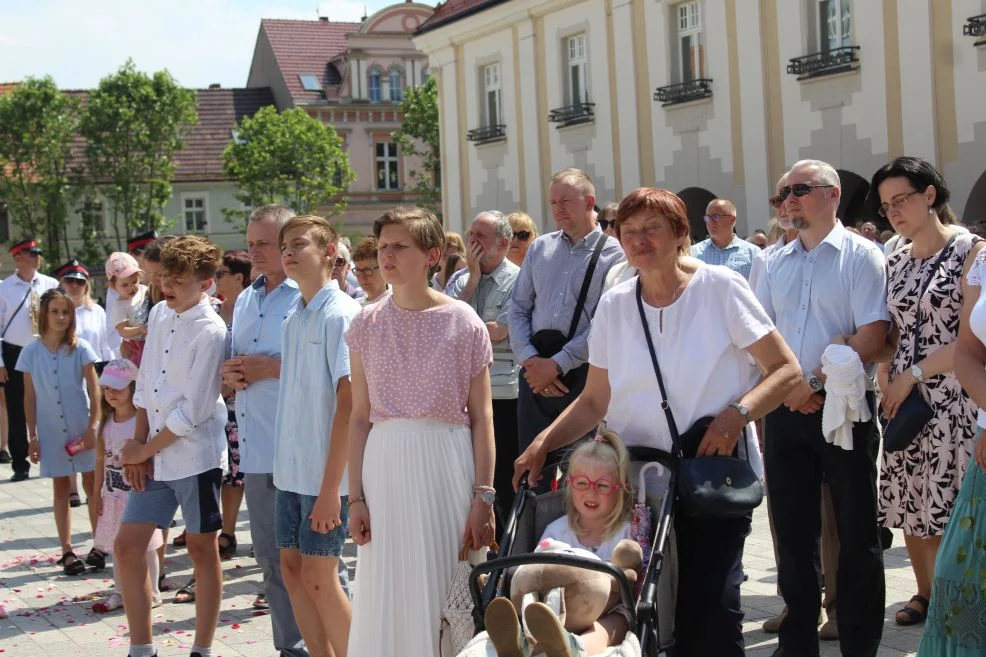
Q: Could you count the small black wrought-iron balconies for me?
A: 5